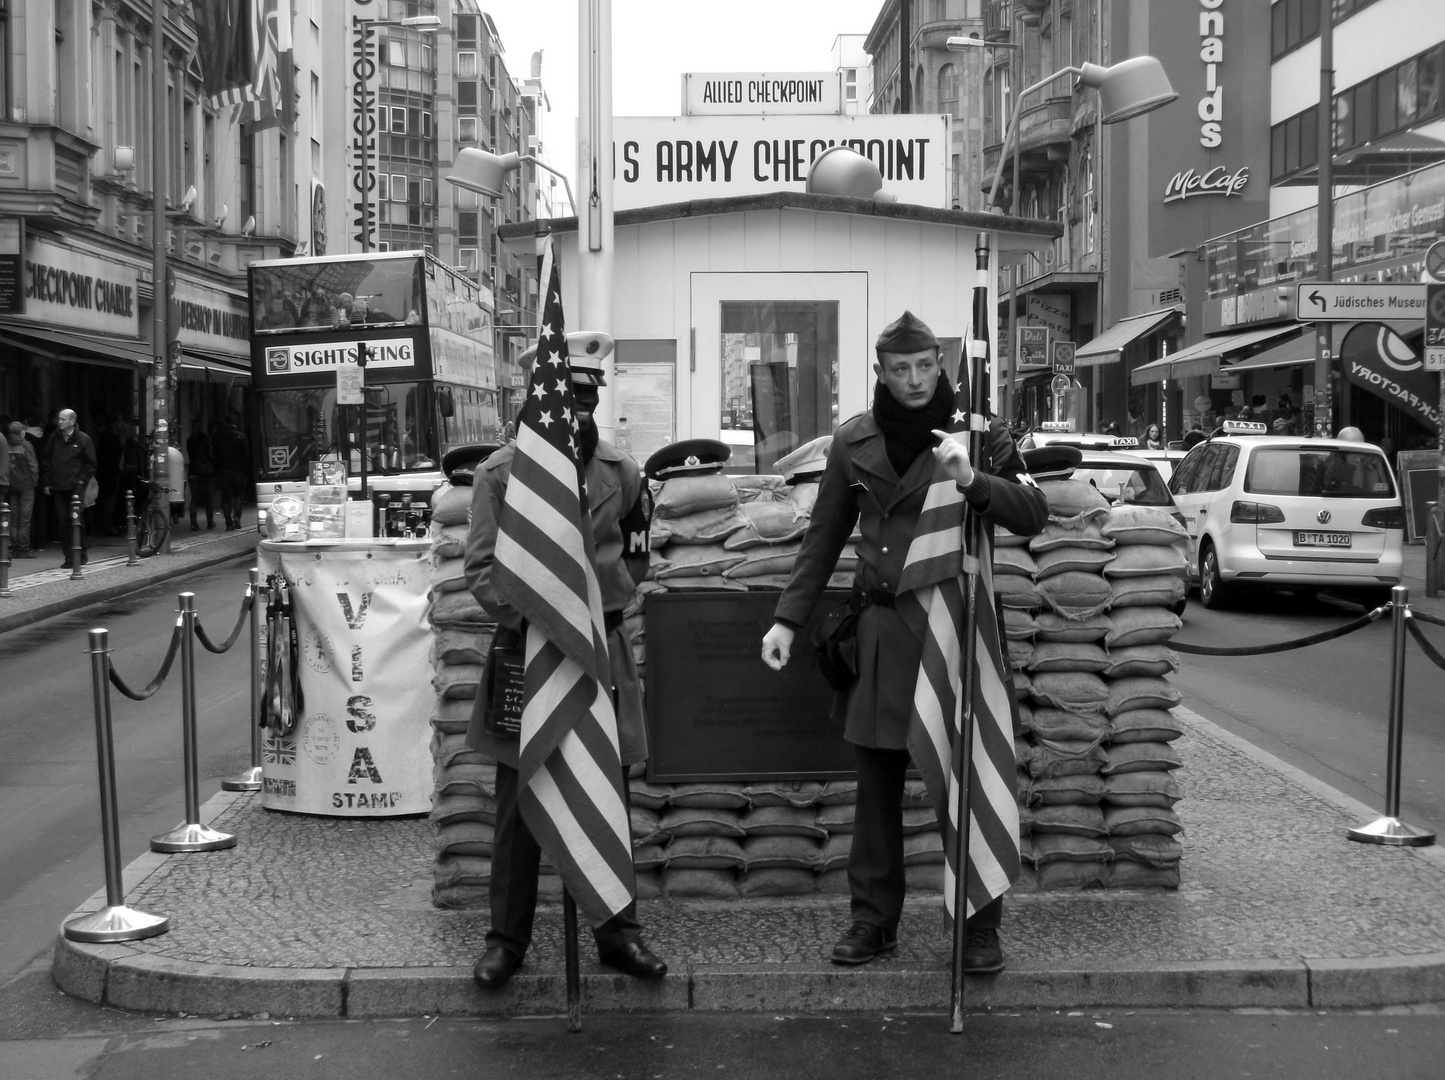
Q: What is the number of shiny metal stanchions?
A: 4